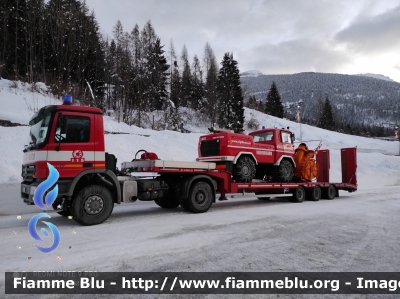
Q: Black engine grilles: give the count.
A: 2